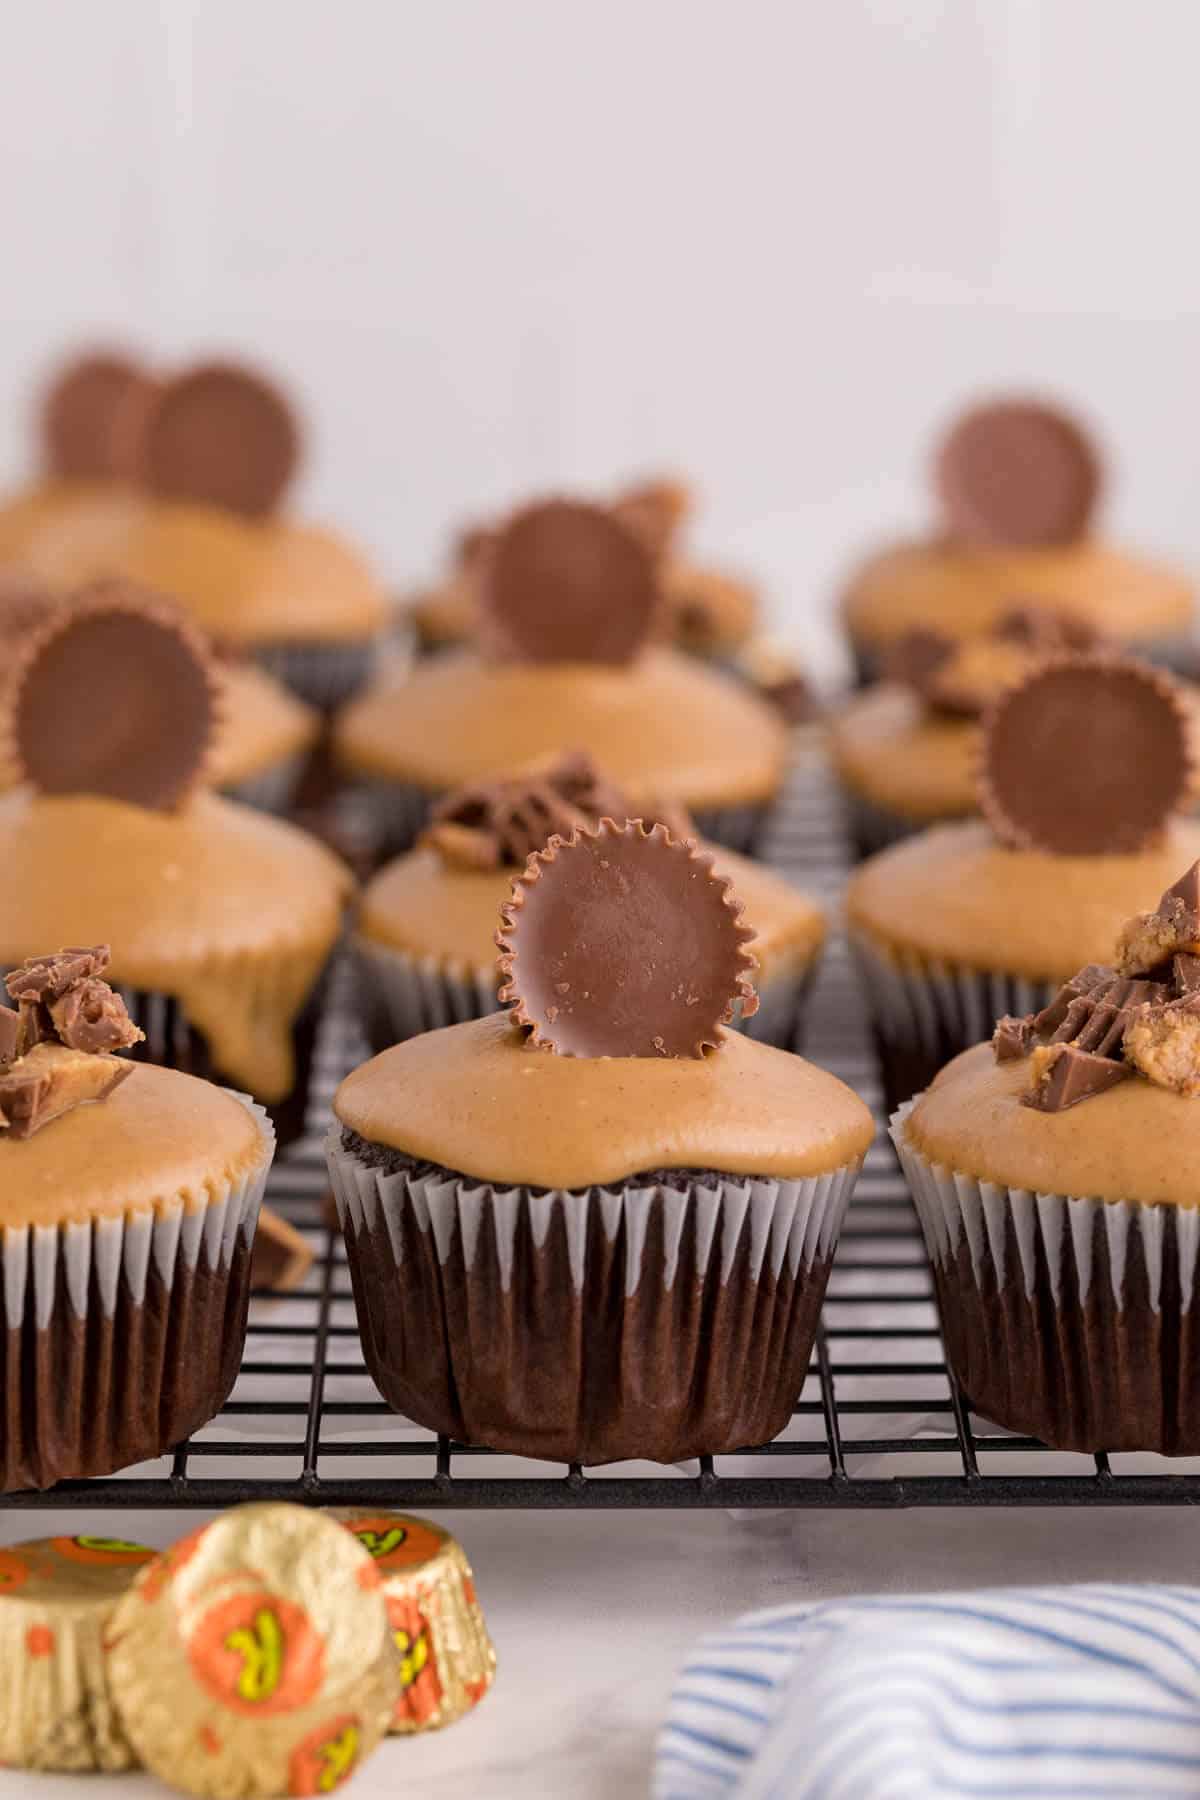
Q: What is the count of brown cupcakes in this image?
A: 13